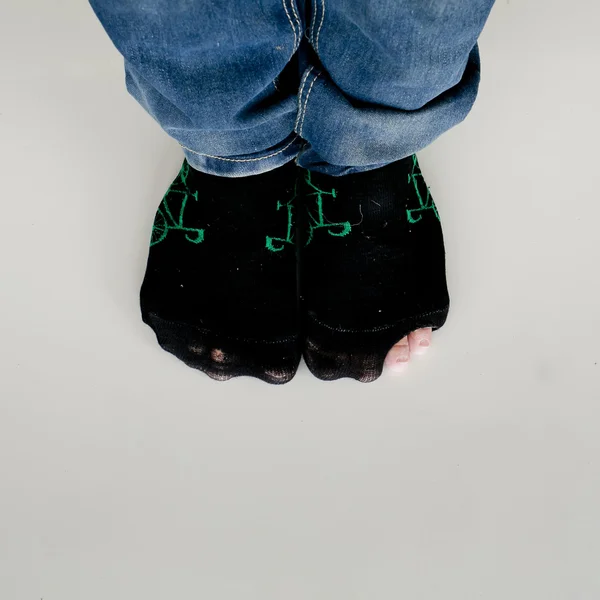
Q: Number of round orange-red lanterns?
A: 0